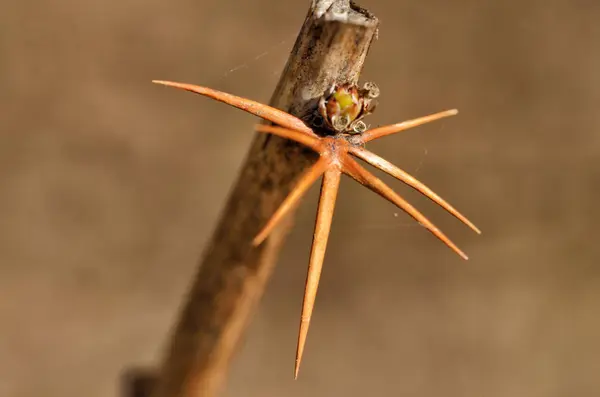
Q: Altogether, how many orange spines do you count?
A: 7